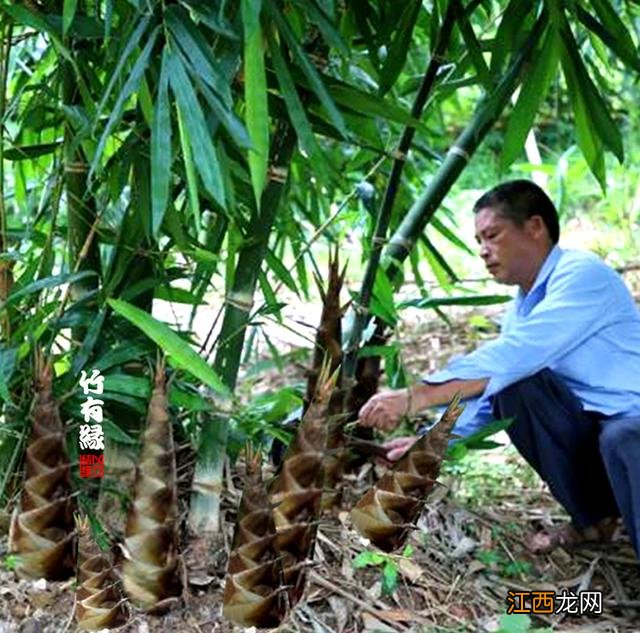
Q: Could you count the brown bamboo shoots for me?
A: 7